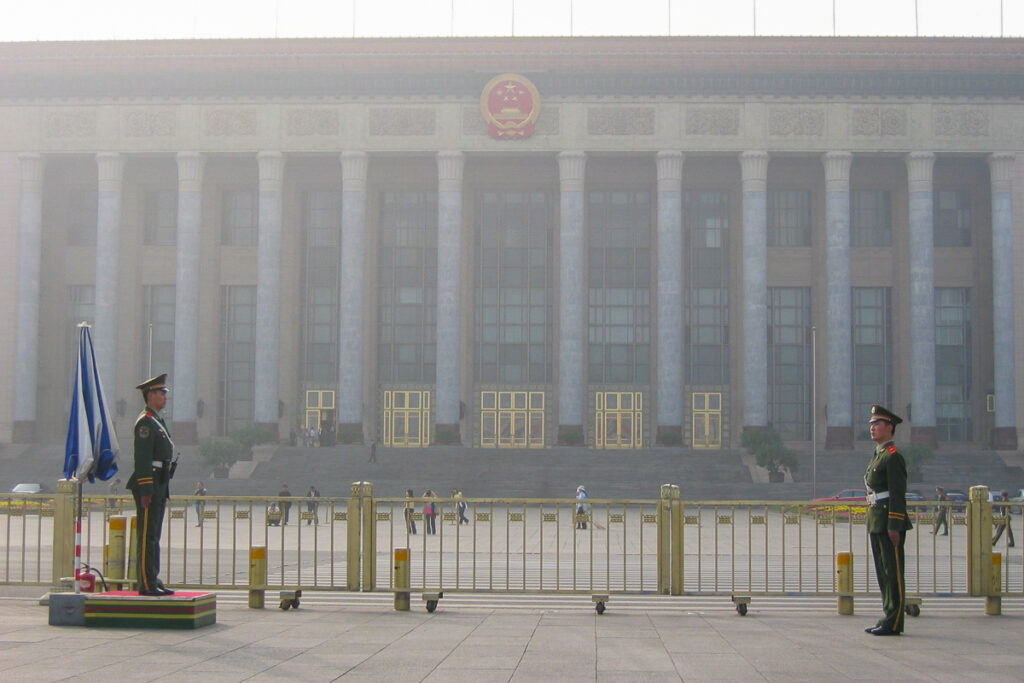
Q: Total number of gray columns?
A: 12